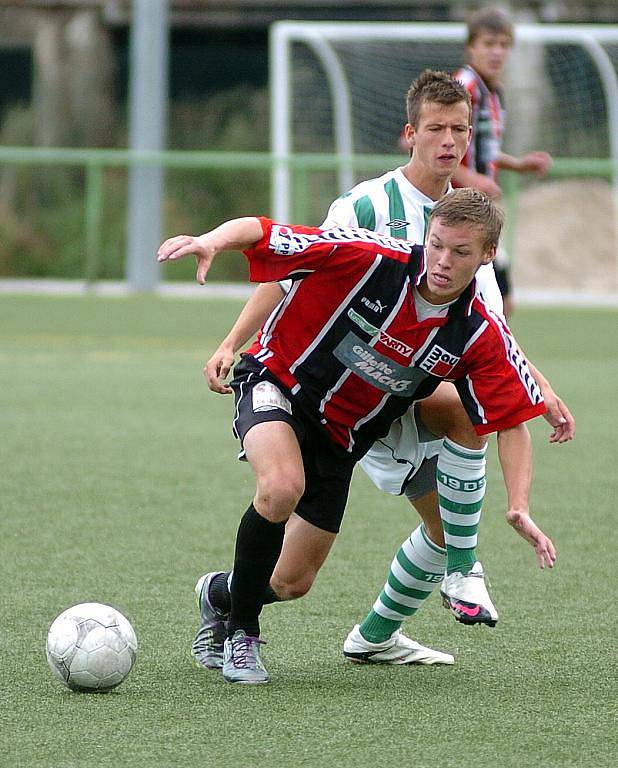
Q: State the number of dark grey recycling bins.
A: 0